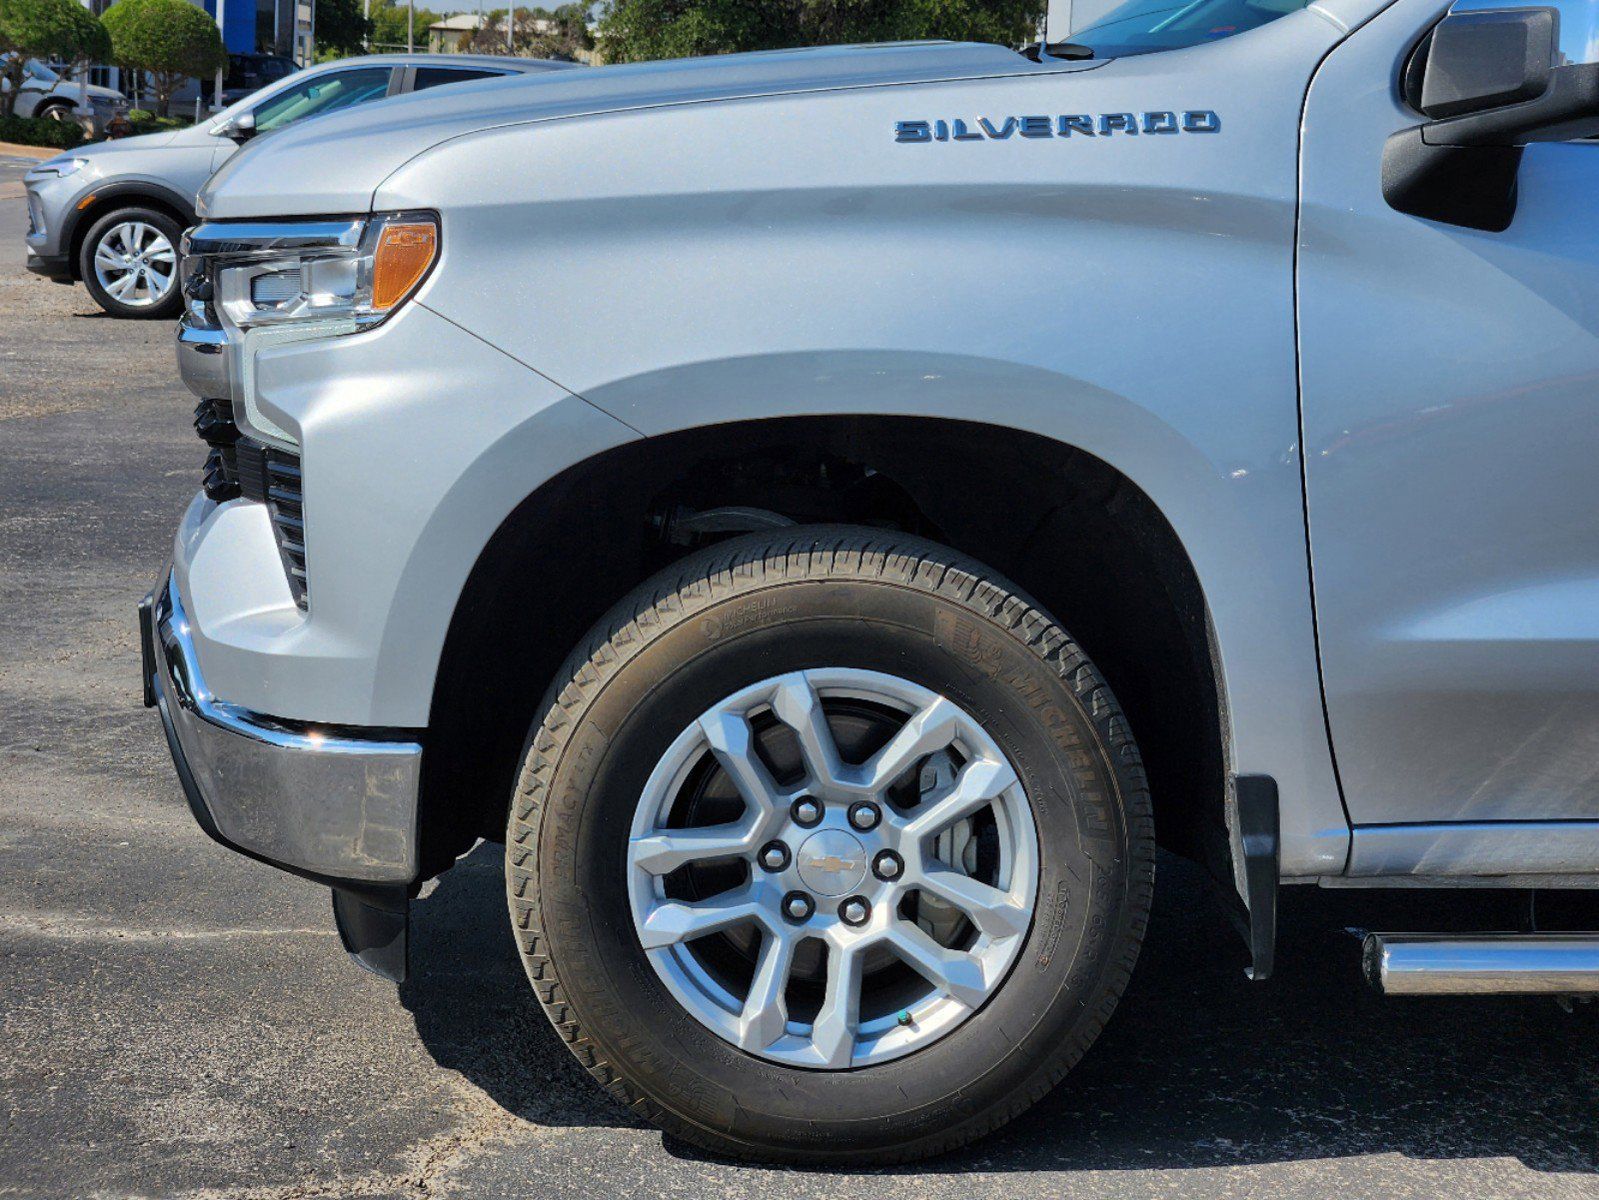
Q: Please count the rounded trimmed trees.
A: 2